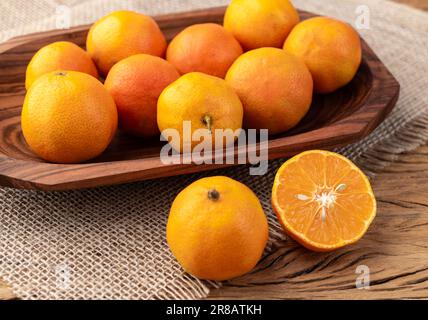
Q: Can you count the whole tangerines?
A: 10